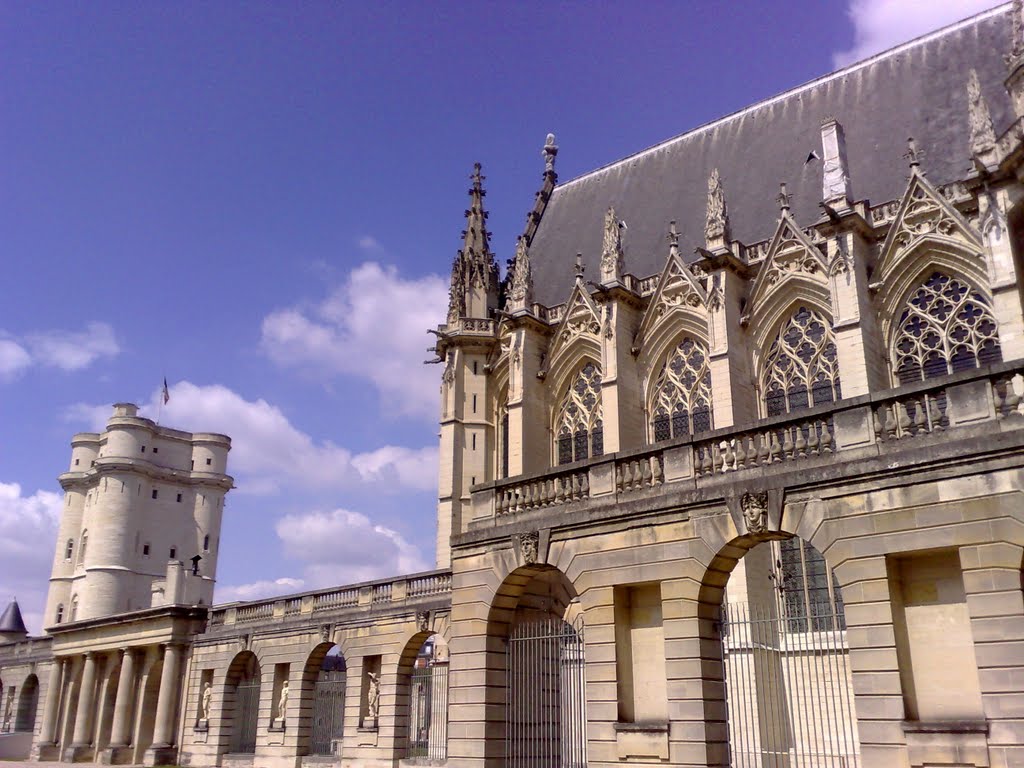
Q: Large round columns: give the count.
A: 4